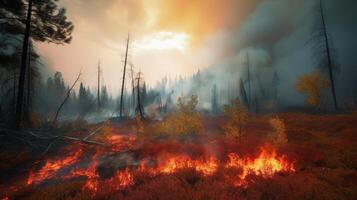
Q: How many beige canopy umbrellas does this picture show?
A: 0